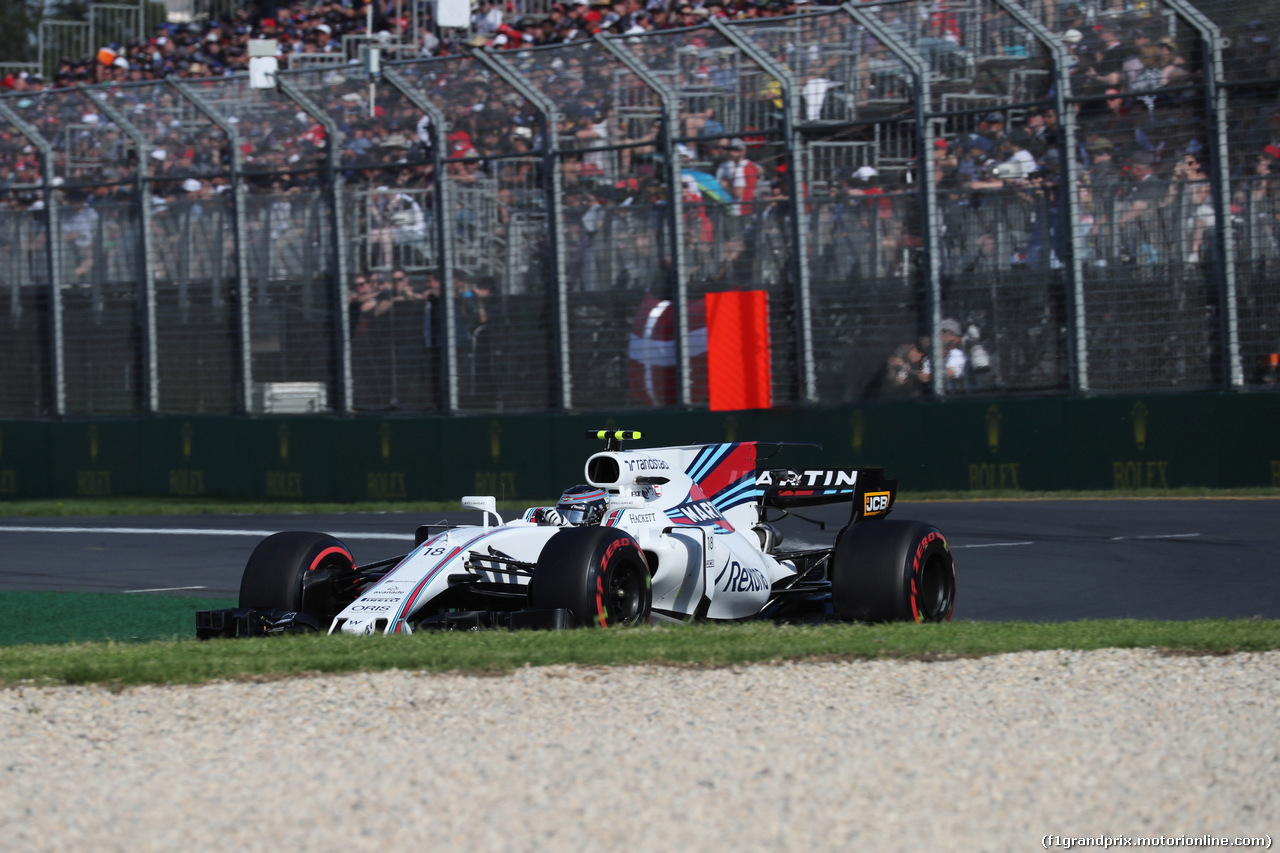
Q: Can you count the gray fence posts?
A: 11